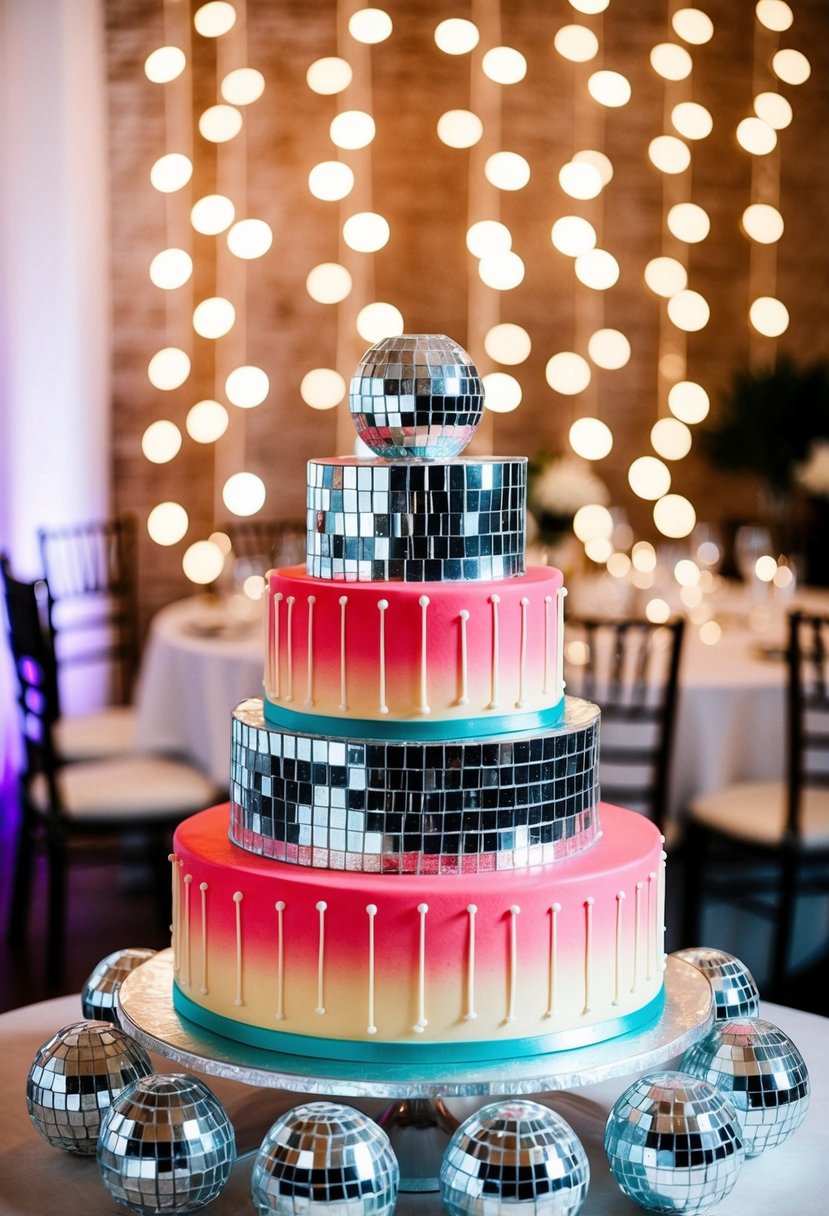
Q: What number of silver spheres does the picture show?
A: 9